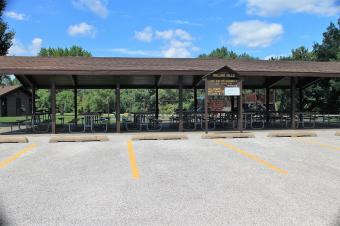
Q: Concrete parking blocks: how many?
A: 6